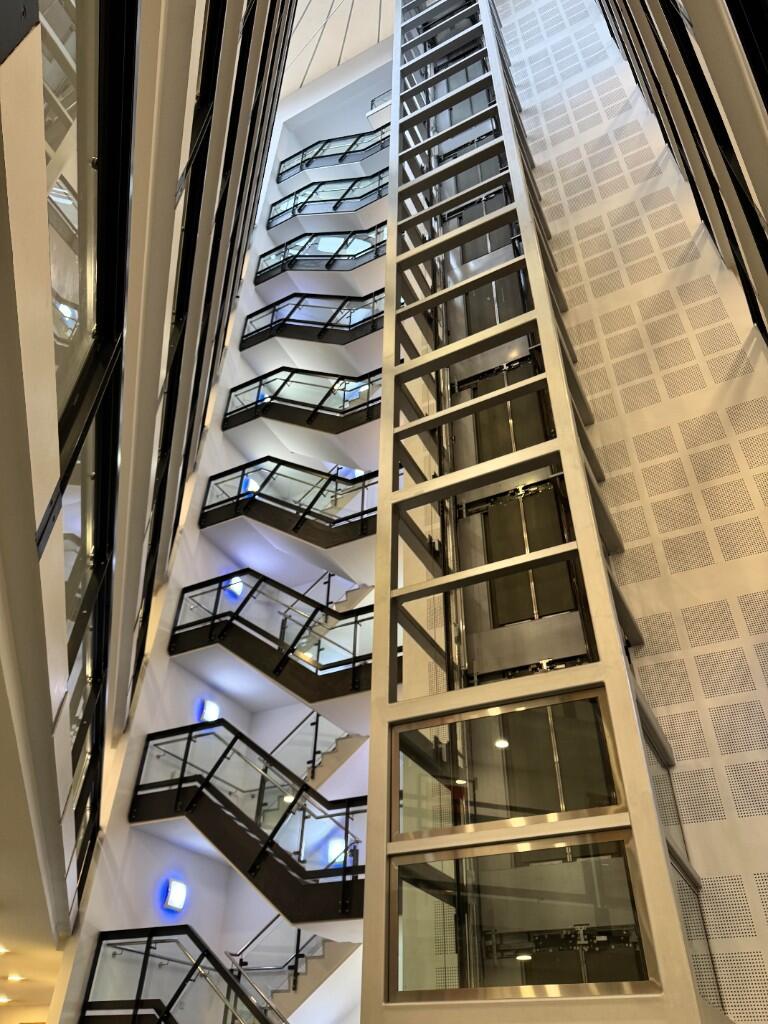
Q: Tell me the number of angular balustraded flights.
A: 9